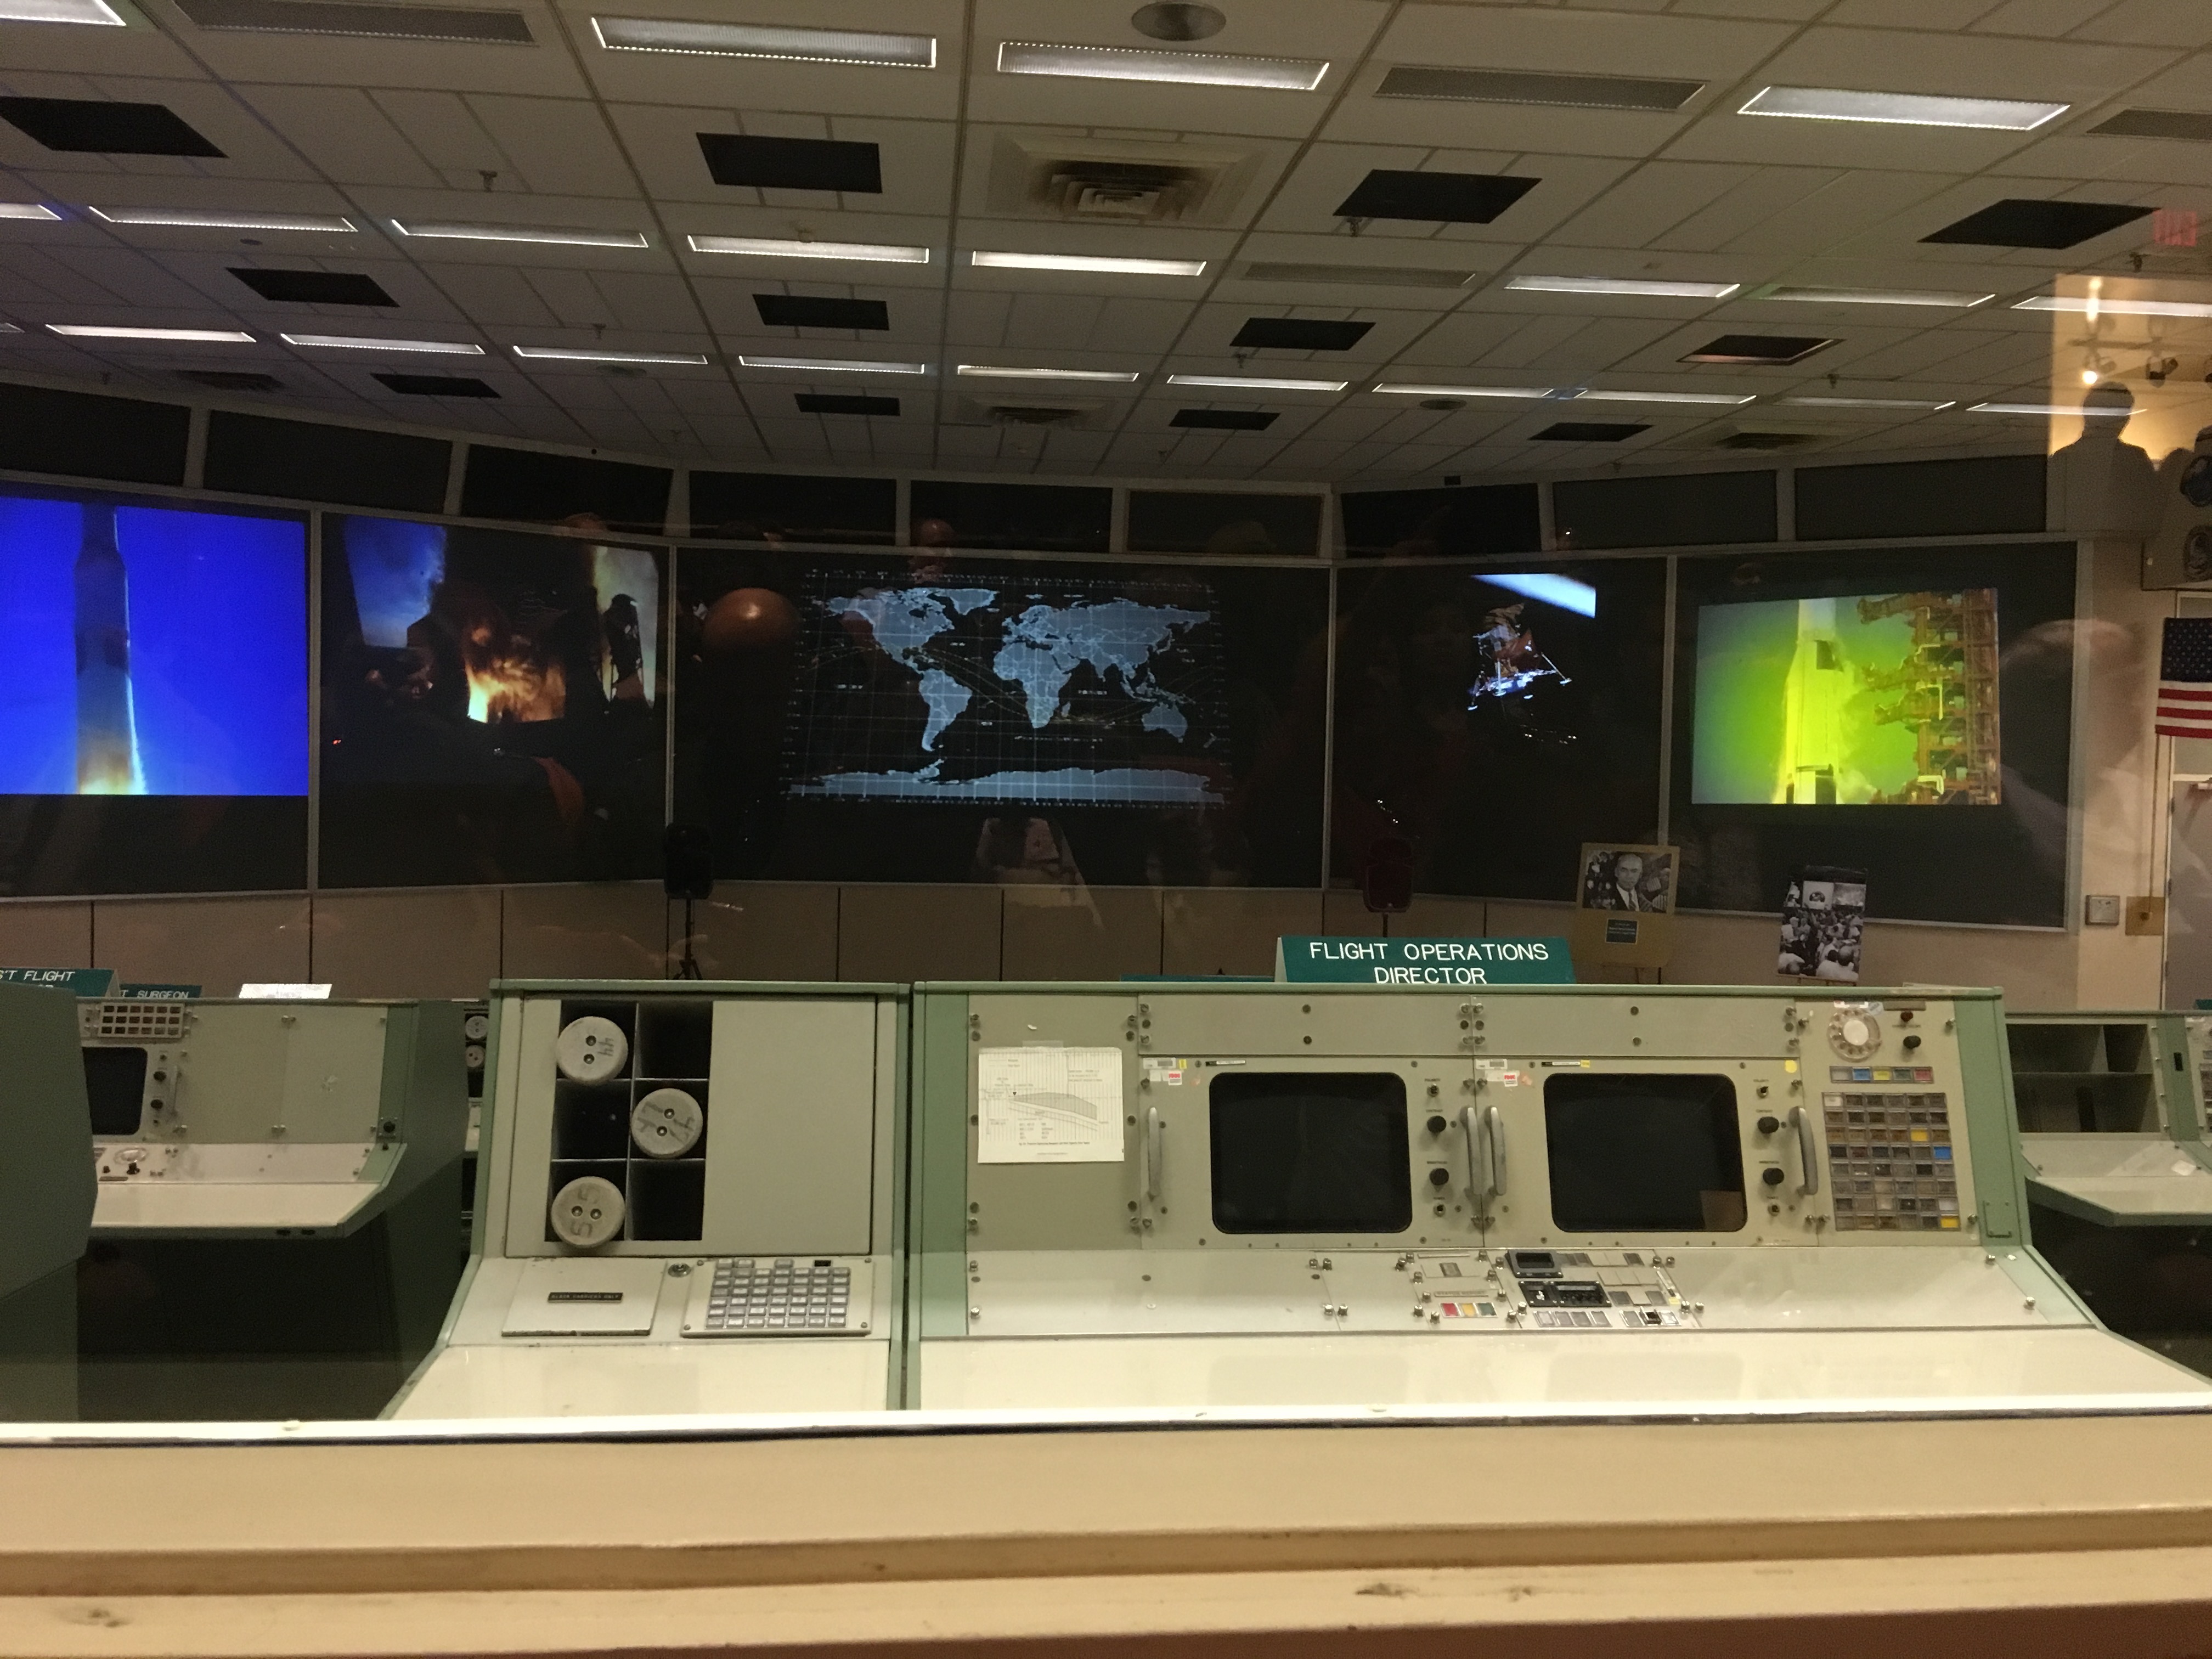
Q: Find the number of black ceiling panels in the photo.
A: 12